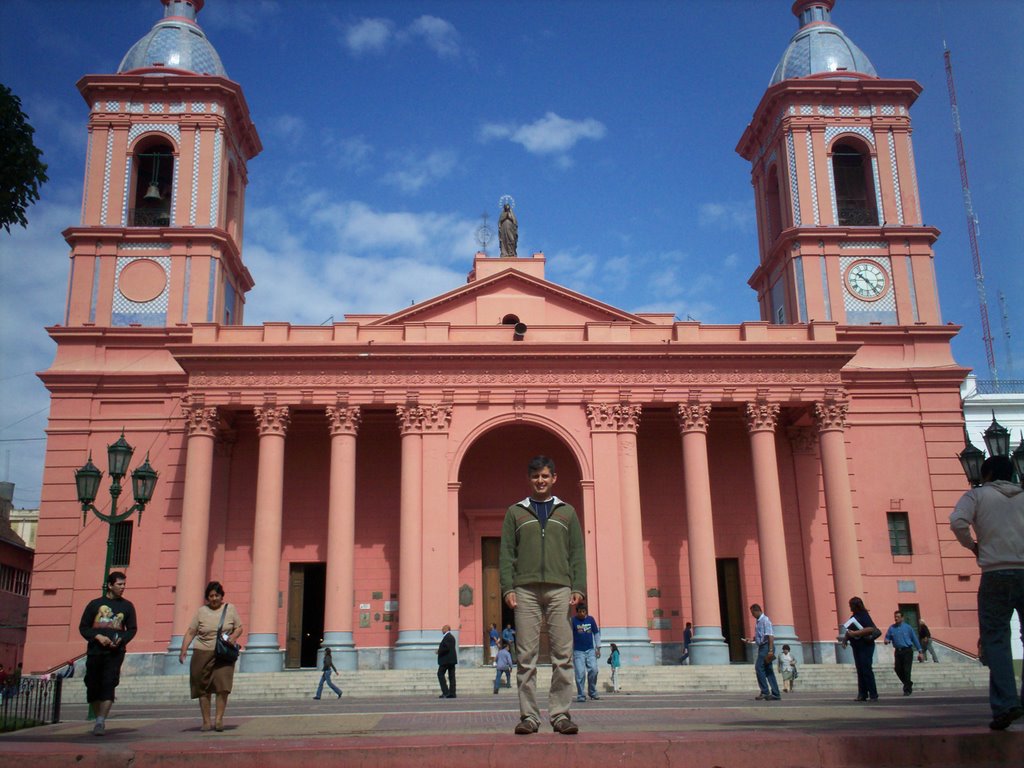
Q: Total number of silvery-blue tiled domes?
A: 2